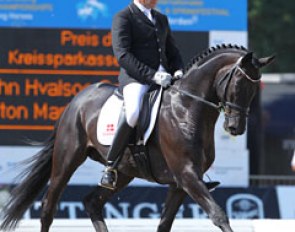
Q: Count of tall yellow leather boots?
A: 0